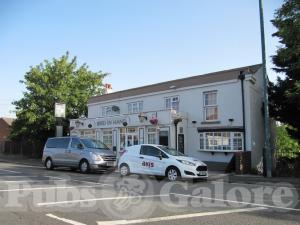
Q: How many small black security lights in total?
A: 2